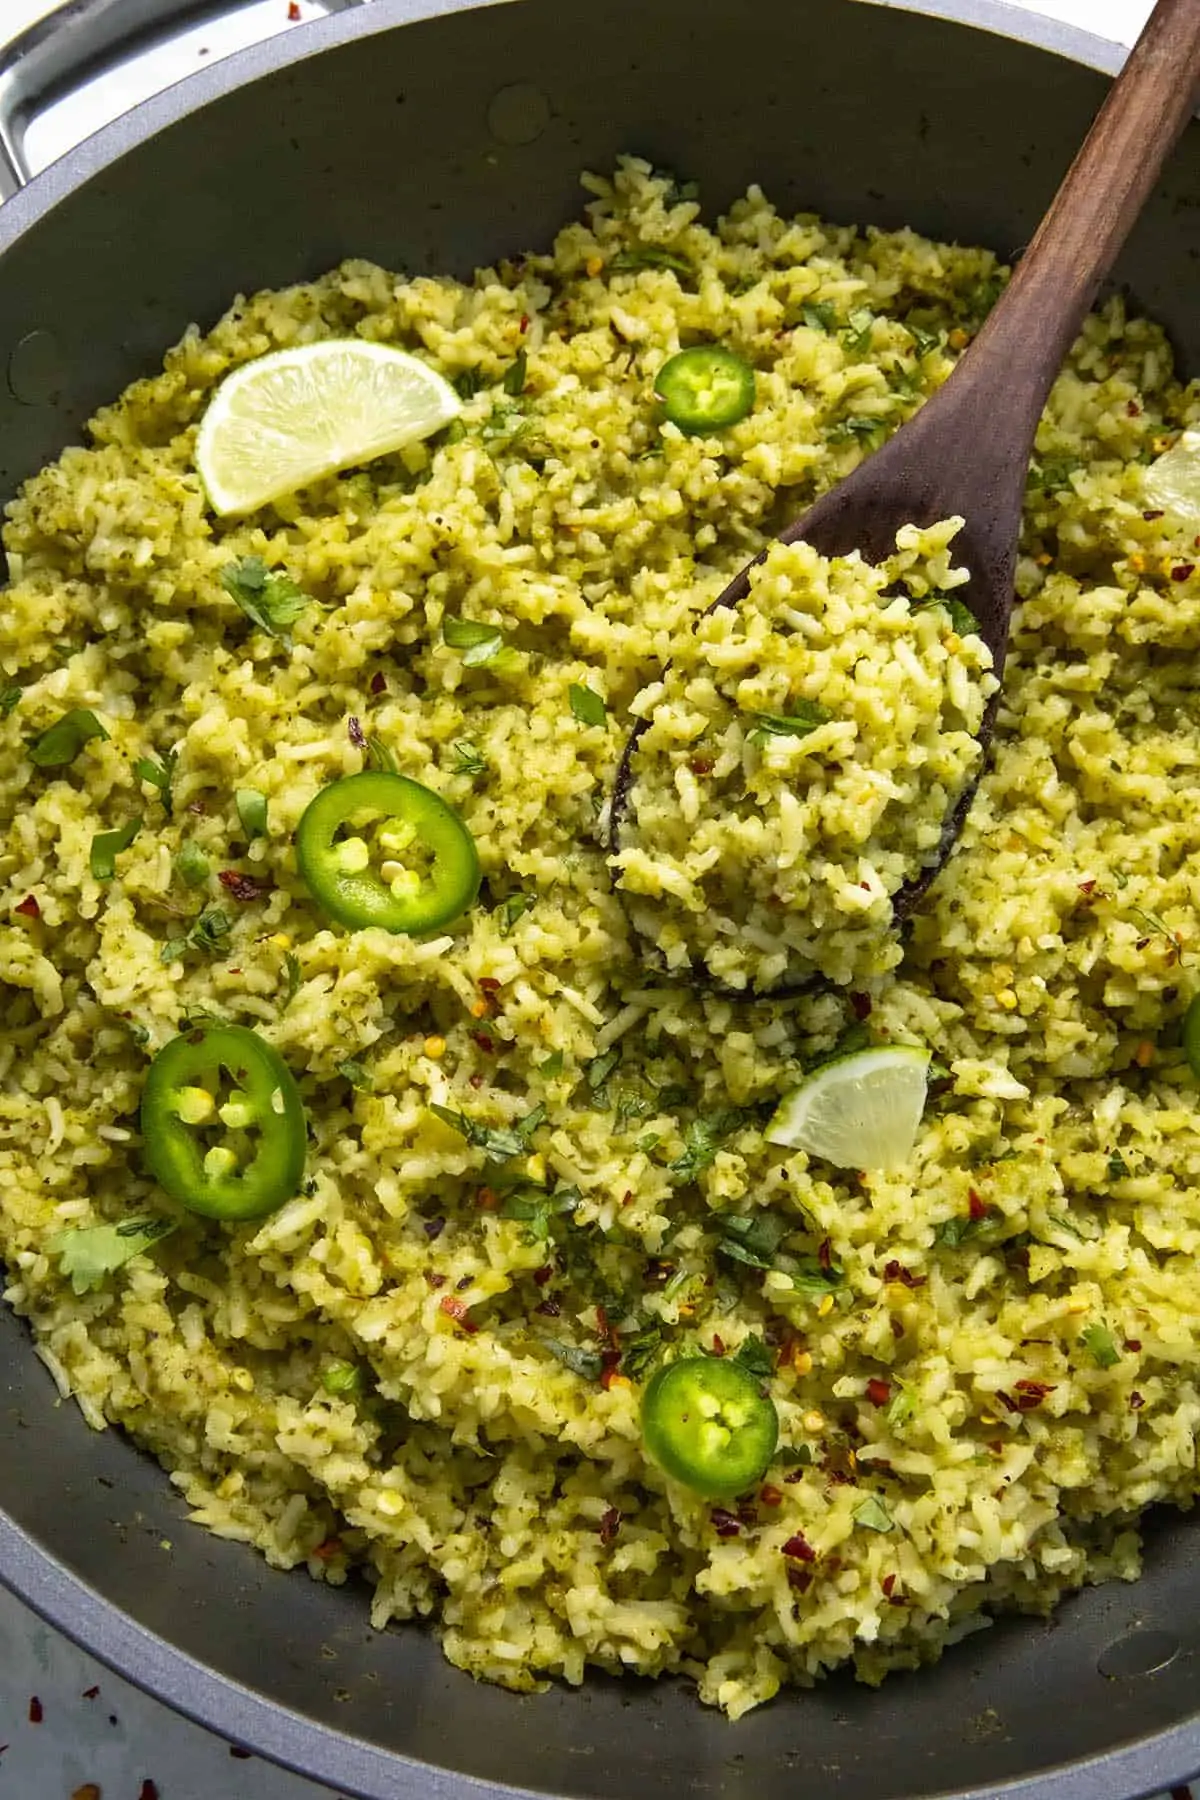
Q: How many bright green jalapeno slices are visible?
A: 4